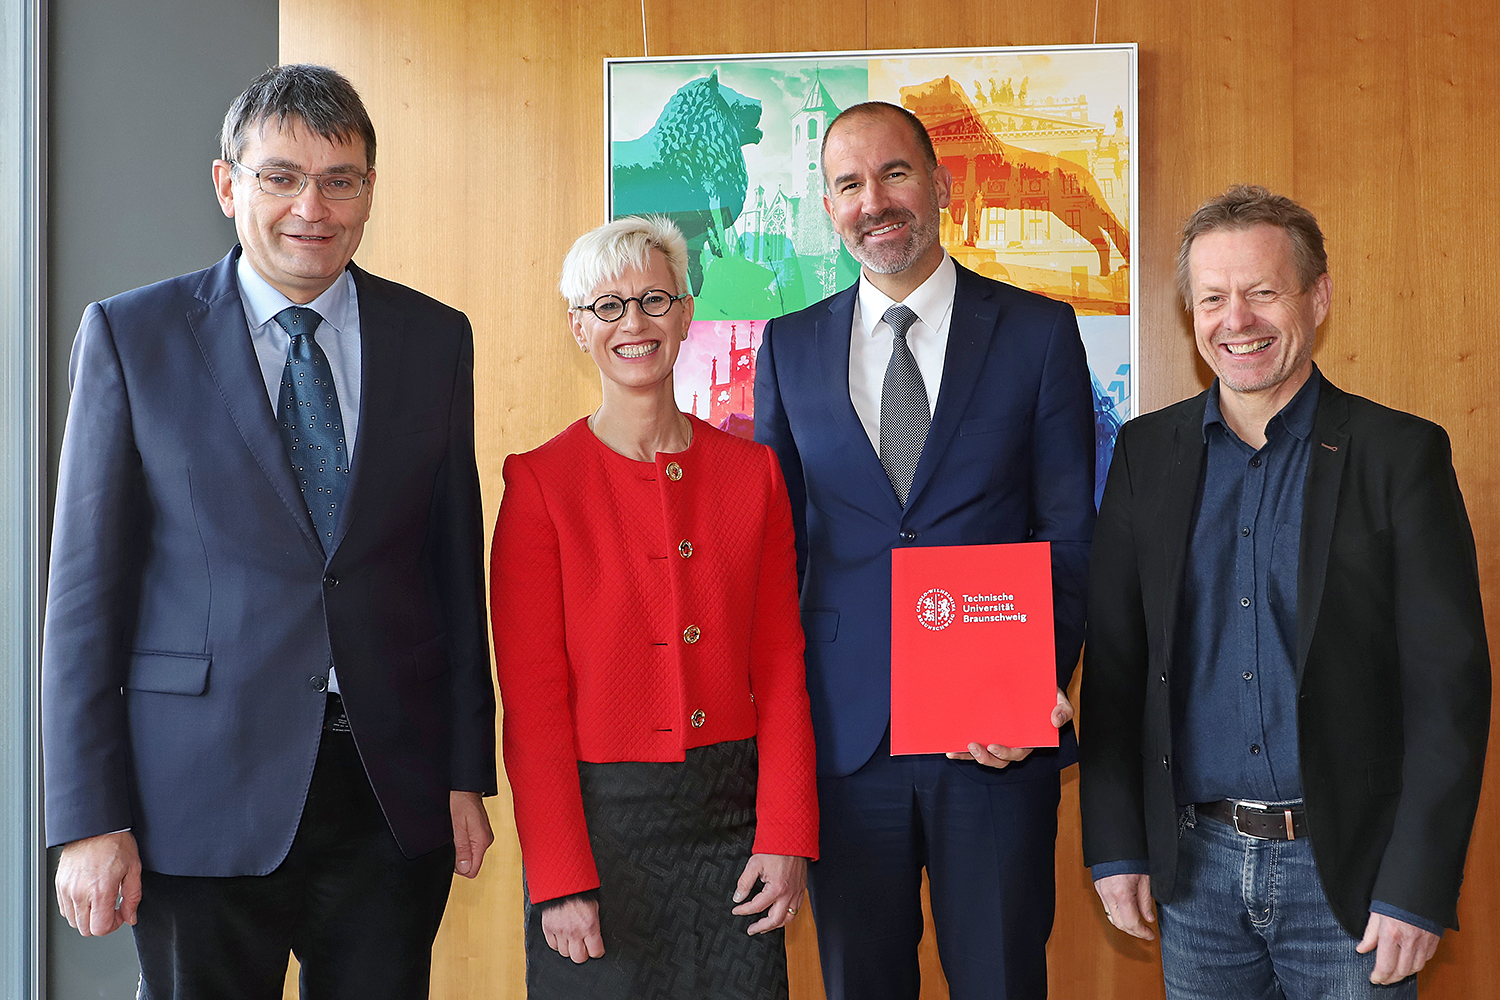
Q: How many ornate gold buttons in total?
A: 4